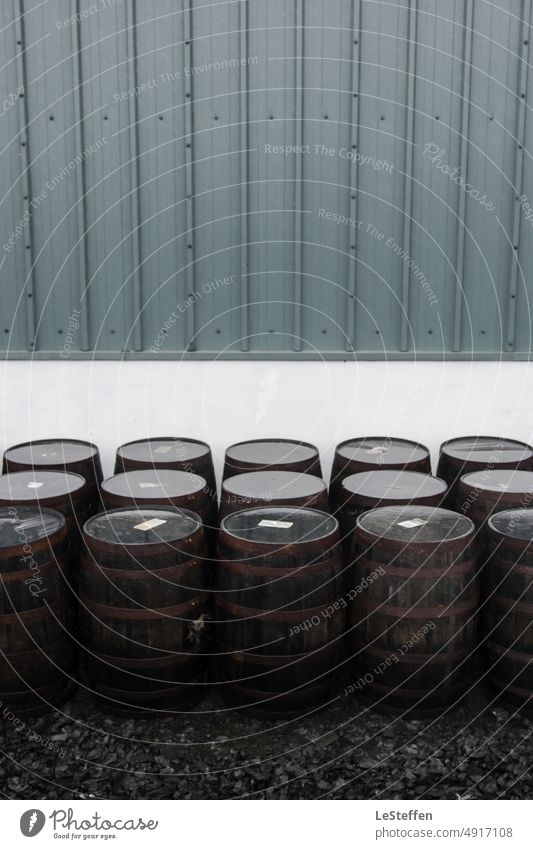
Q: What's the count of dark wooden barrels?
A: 15